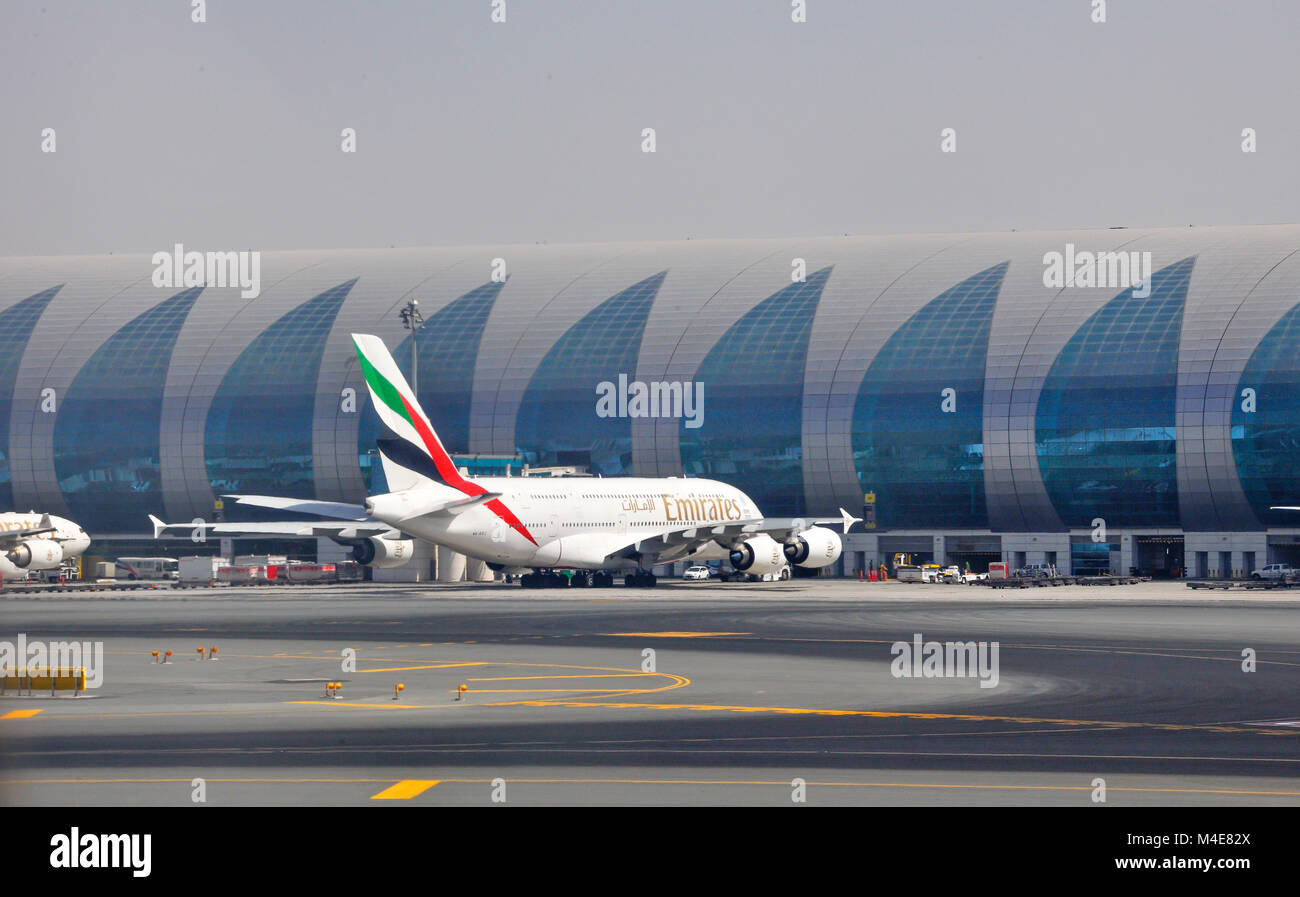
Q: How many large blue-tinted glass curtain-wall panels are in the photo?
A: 9